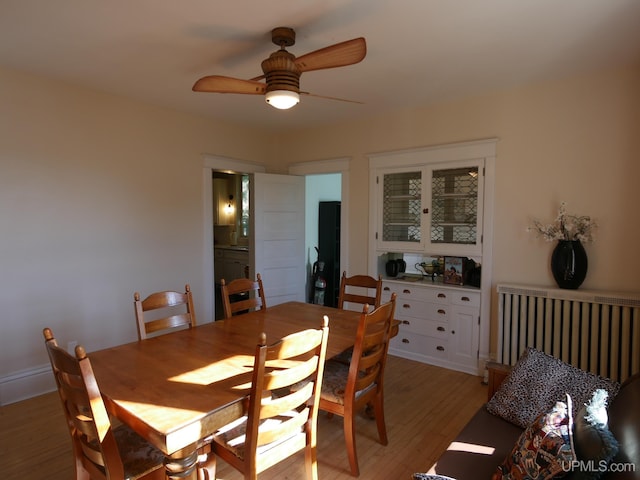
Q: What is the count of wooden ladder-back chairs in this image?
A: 6